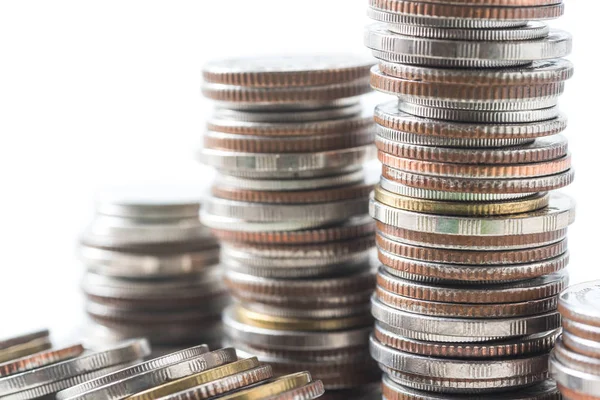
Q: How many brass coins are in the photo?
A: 5